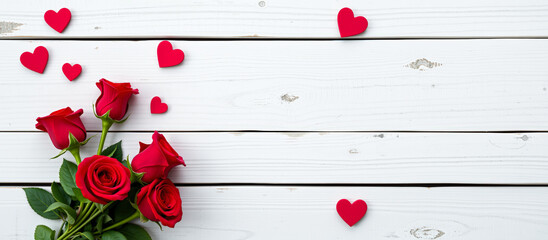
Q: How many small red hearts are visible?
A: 7